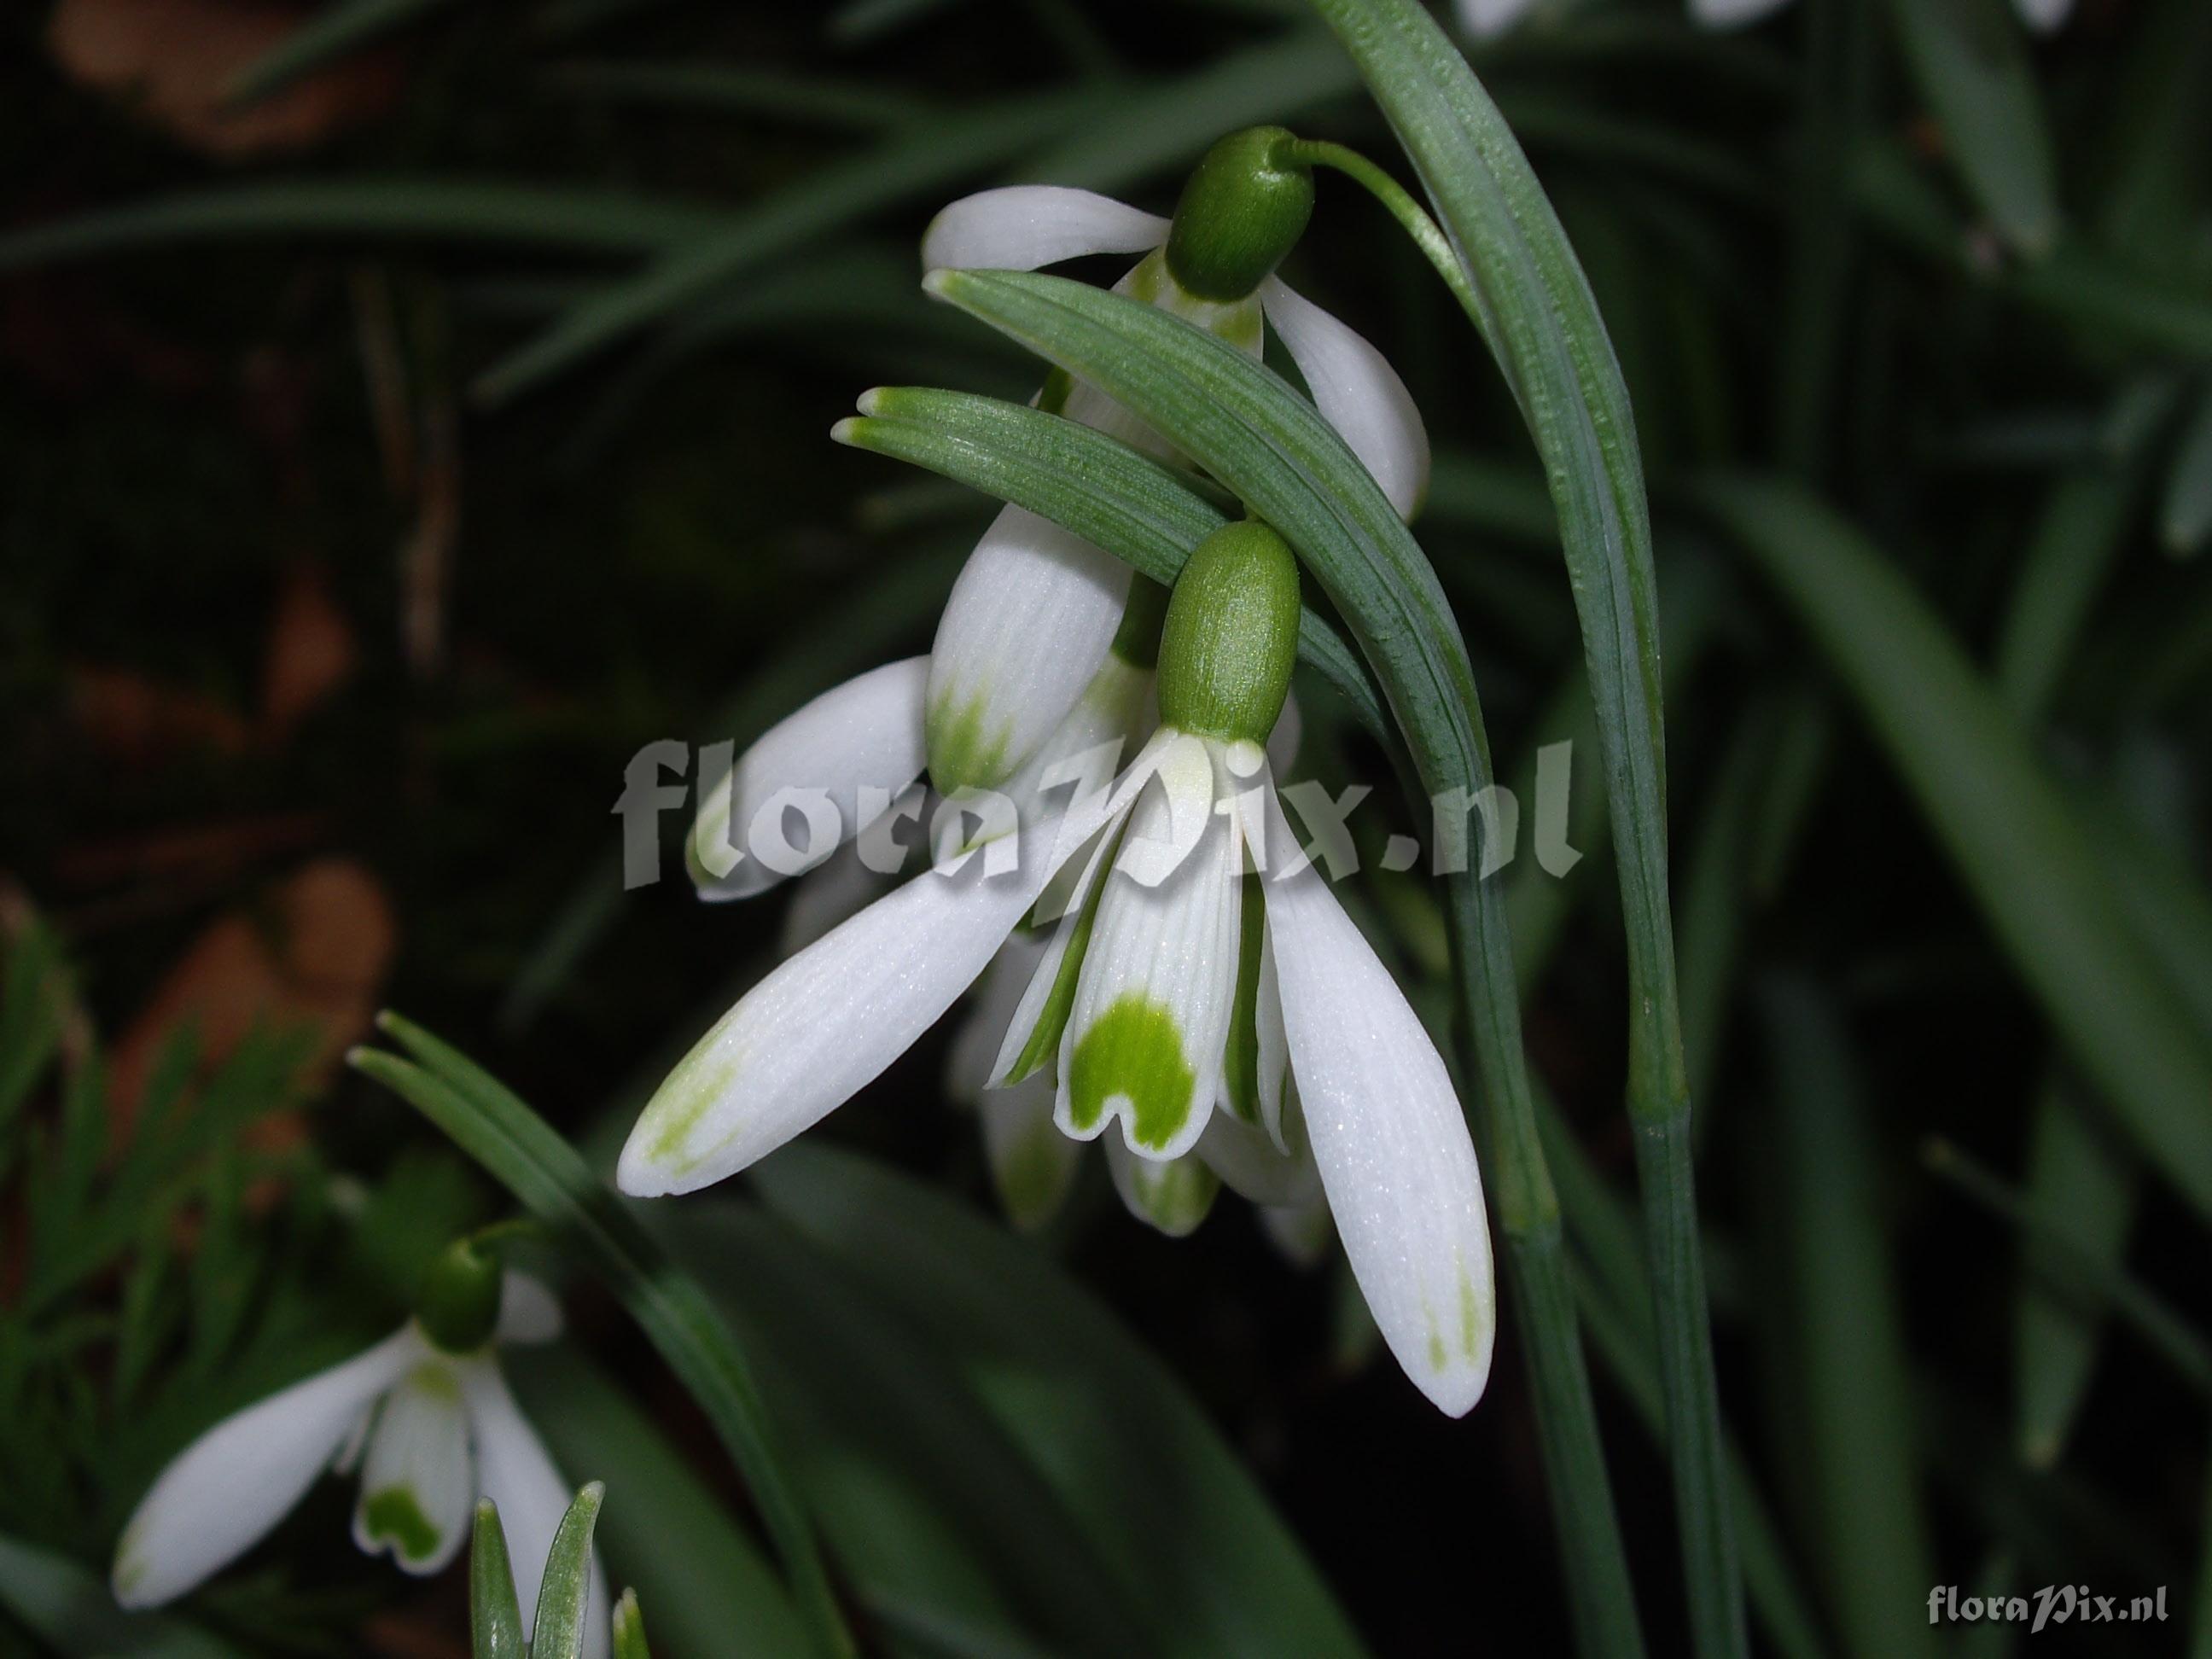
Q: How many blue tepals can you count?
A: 0